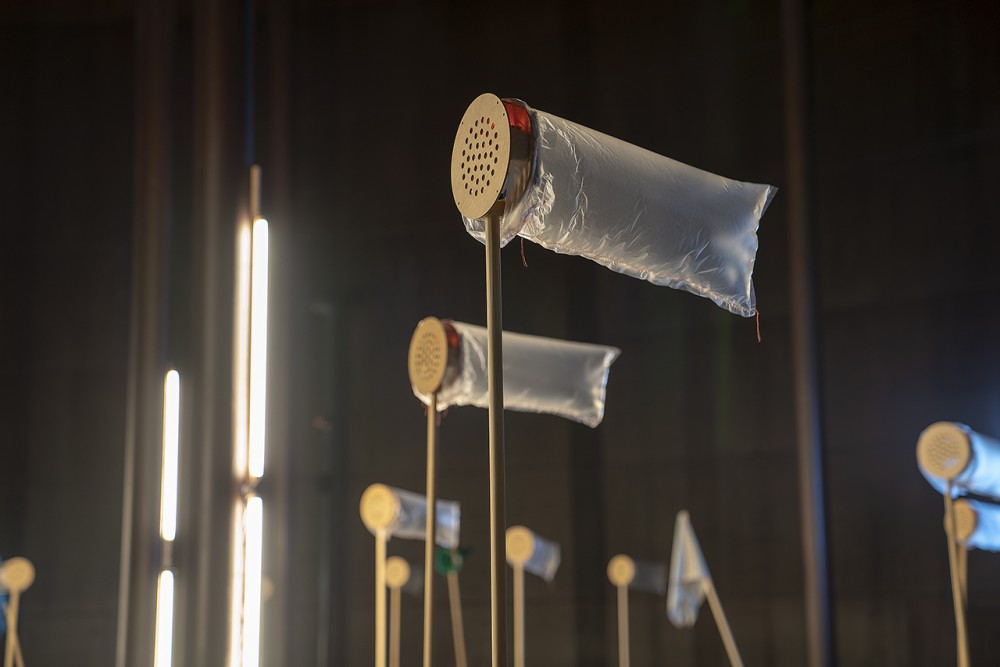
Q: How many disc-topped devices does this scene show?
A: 9